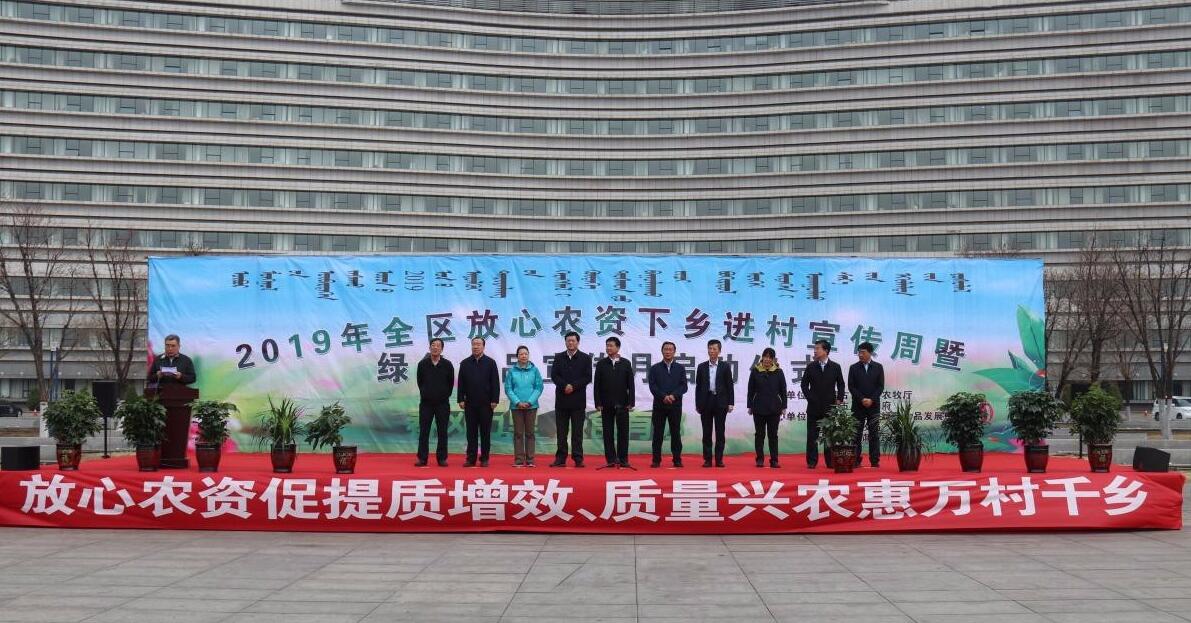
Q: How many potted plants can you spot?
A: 10